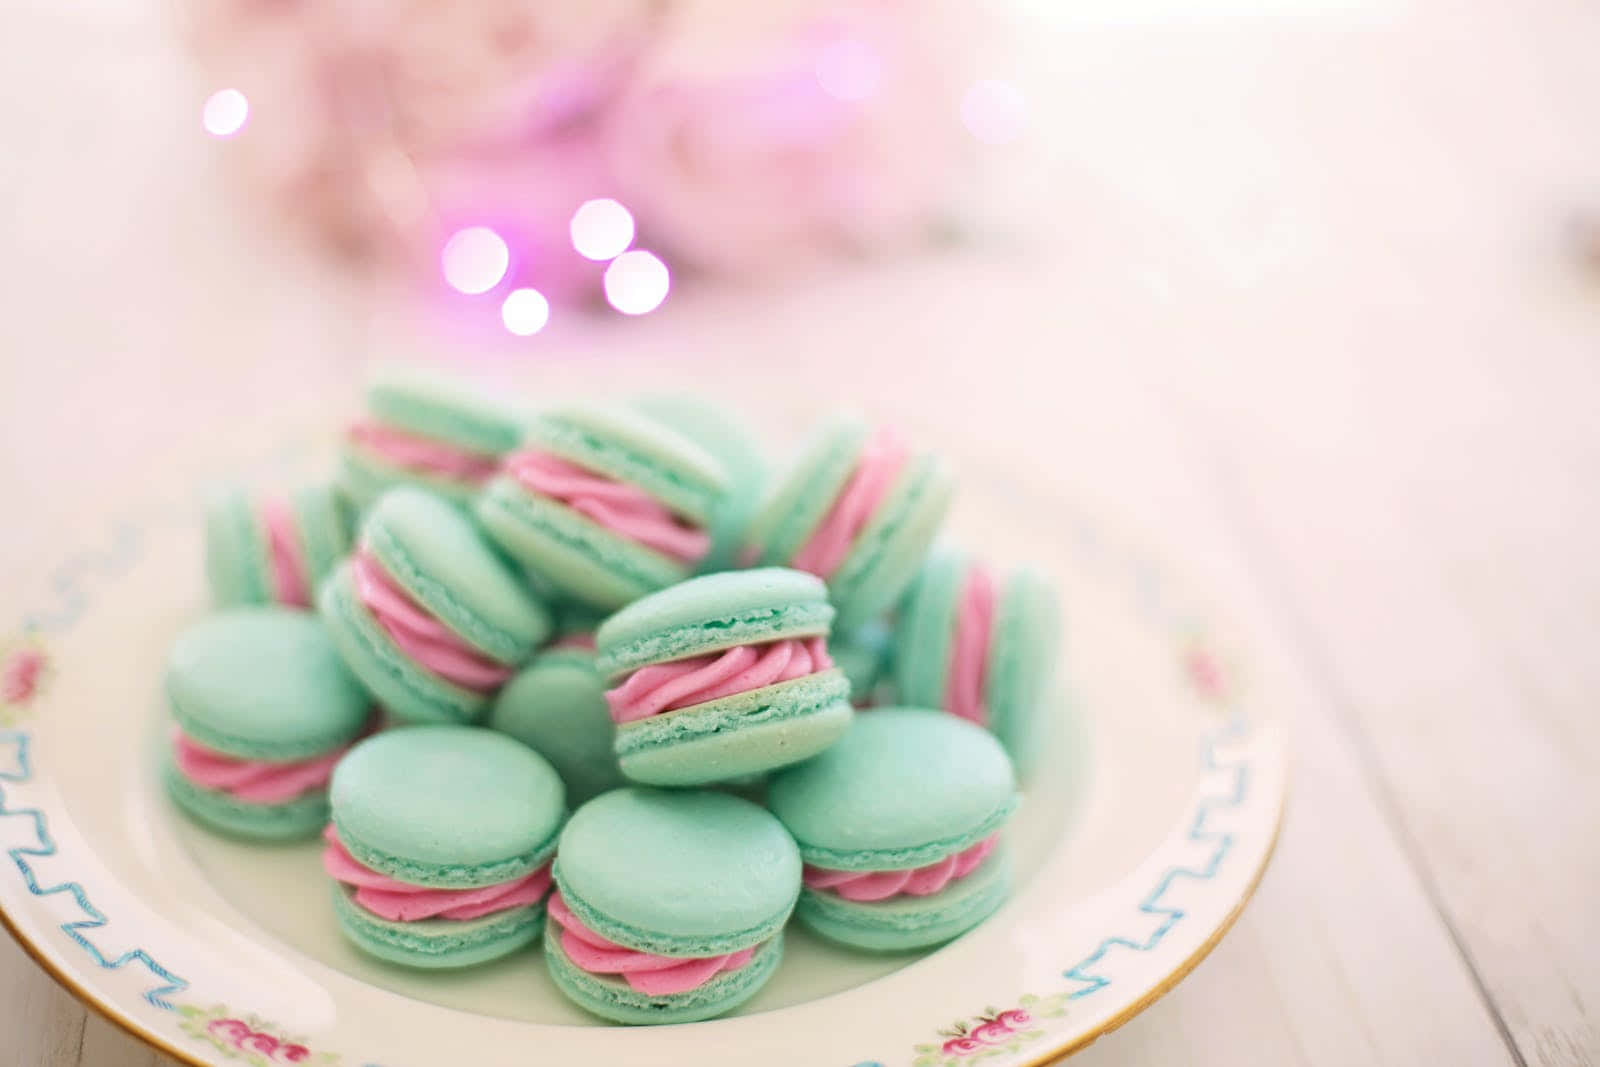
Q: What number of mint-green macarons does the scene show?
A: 13